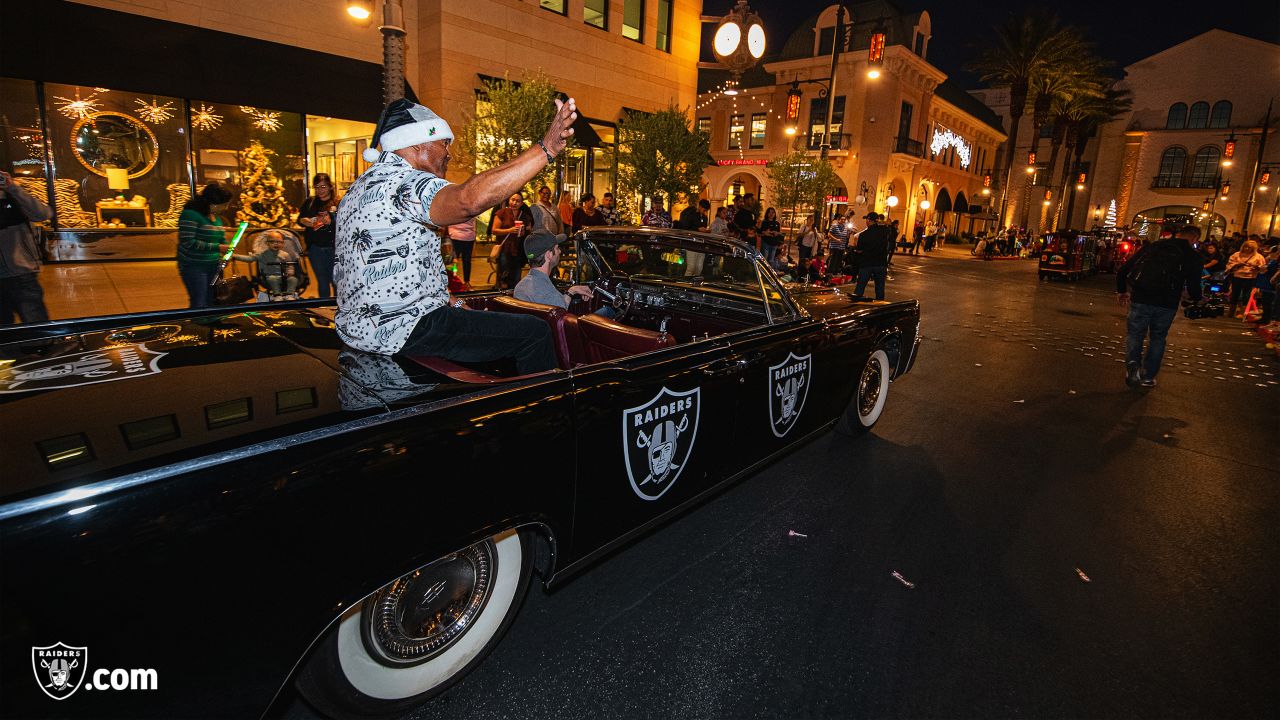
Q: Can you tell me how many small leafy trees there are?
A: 3